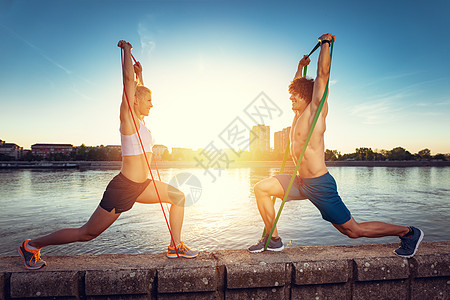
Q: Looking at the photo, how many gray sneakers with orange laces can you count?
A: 2